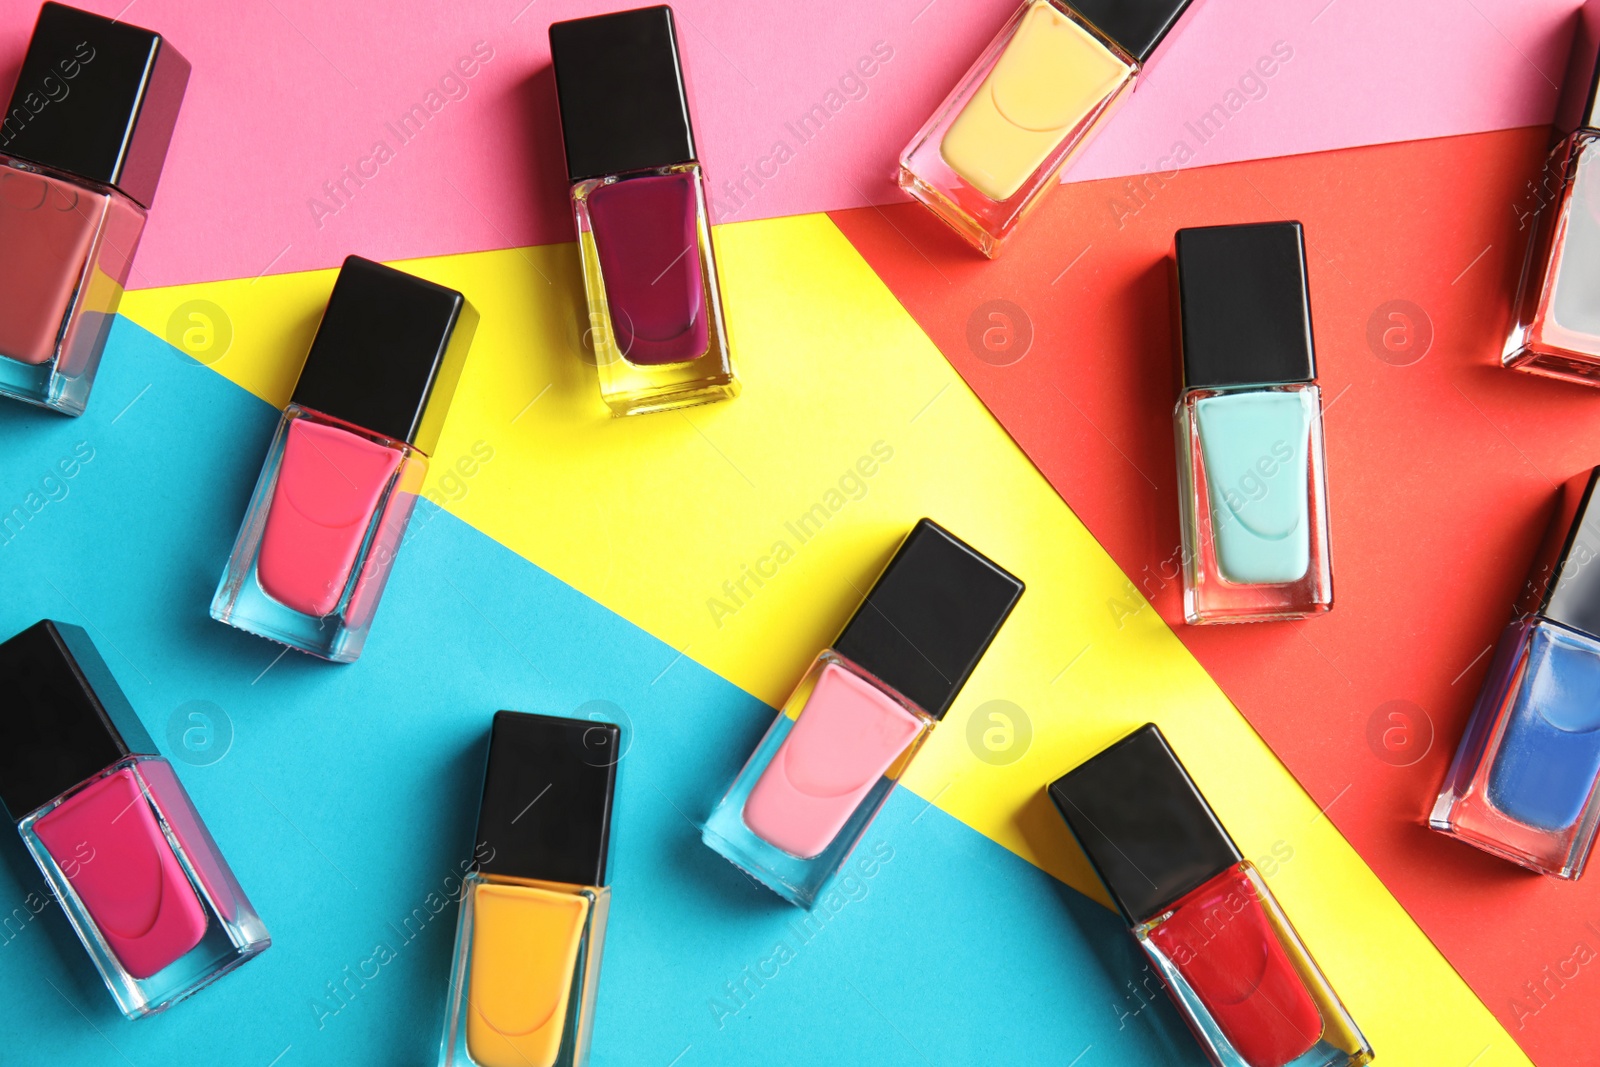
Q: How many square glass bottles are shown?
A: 11